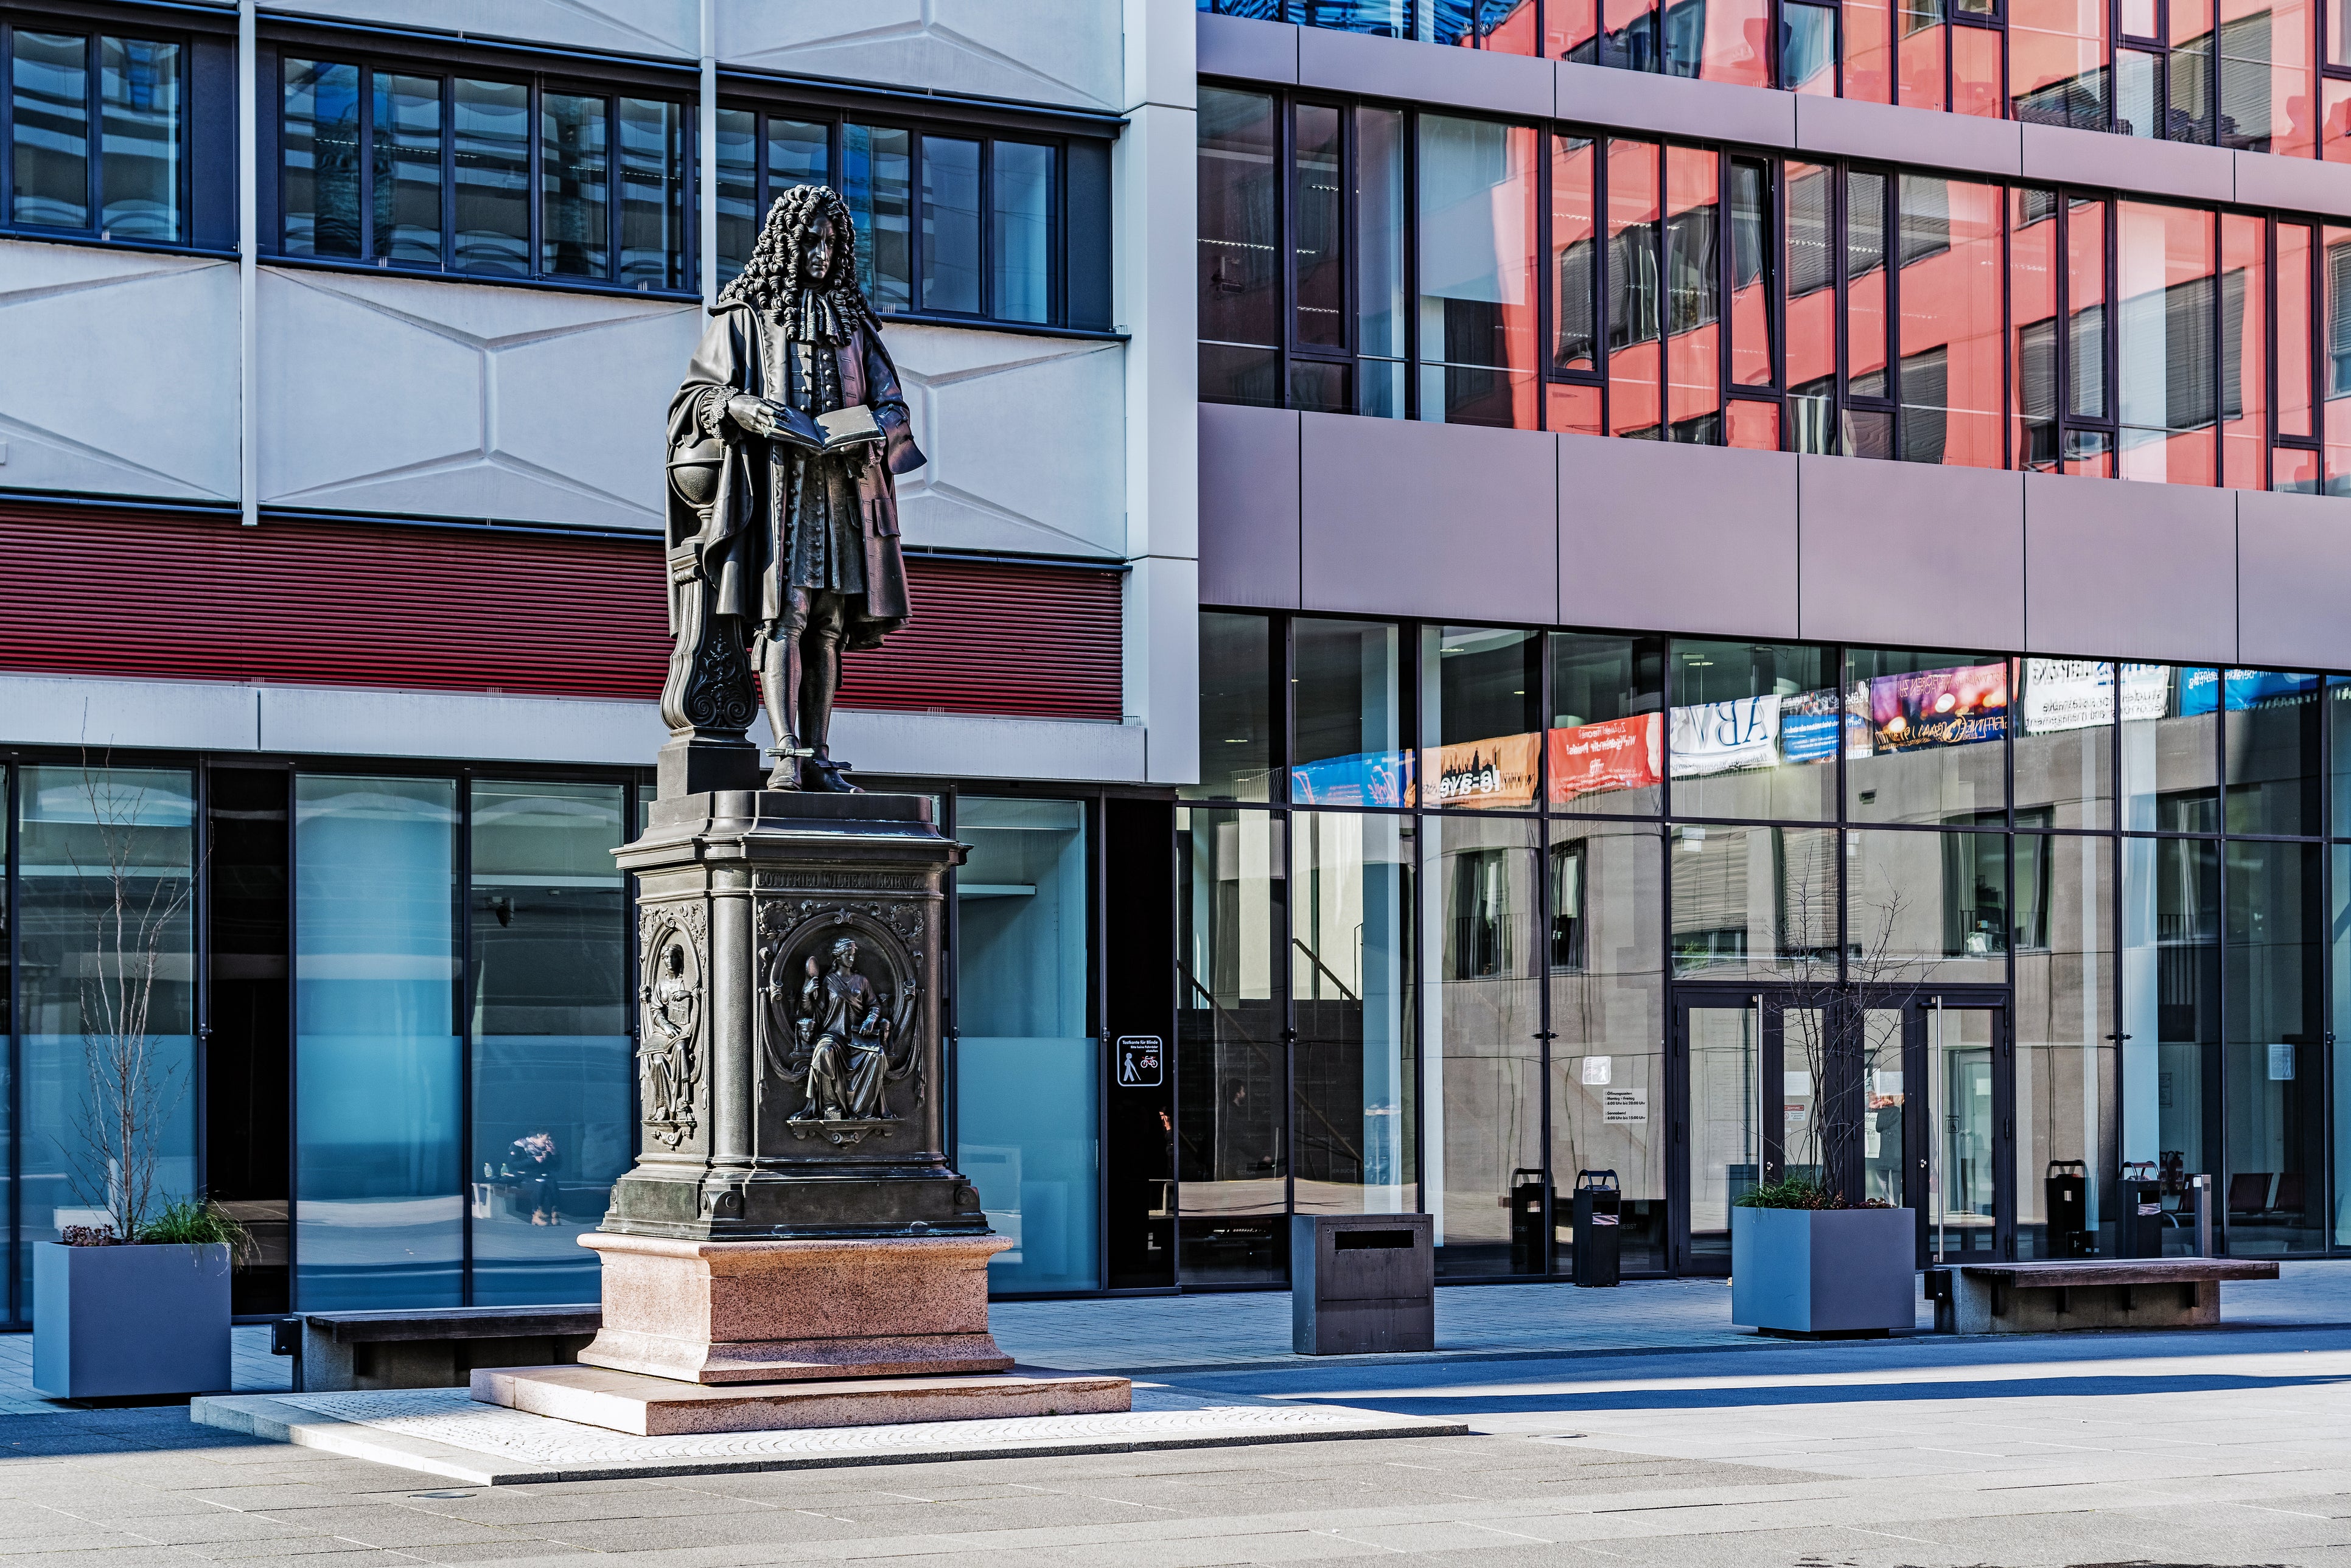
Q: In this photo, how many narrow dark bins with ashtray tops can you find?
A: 2